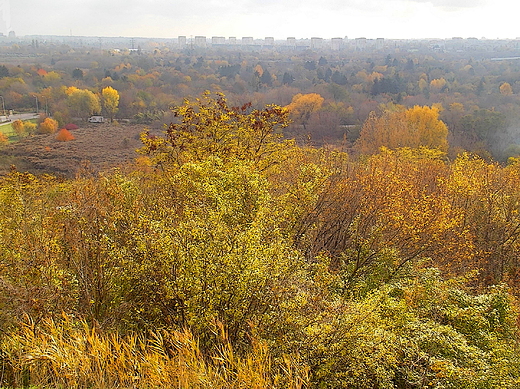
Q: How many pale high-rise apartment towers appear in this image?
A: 11